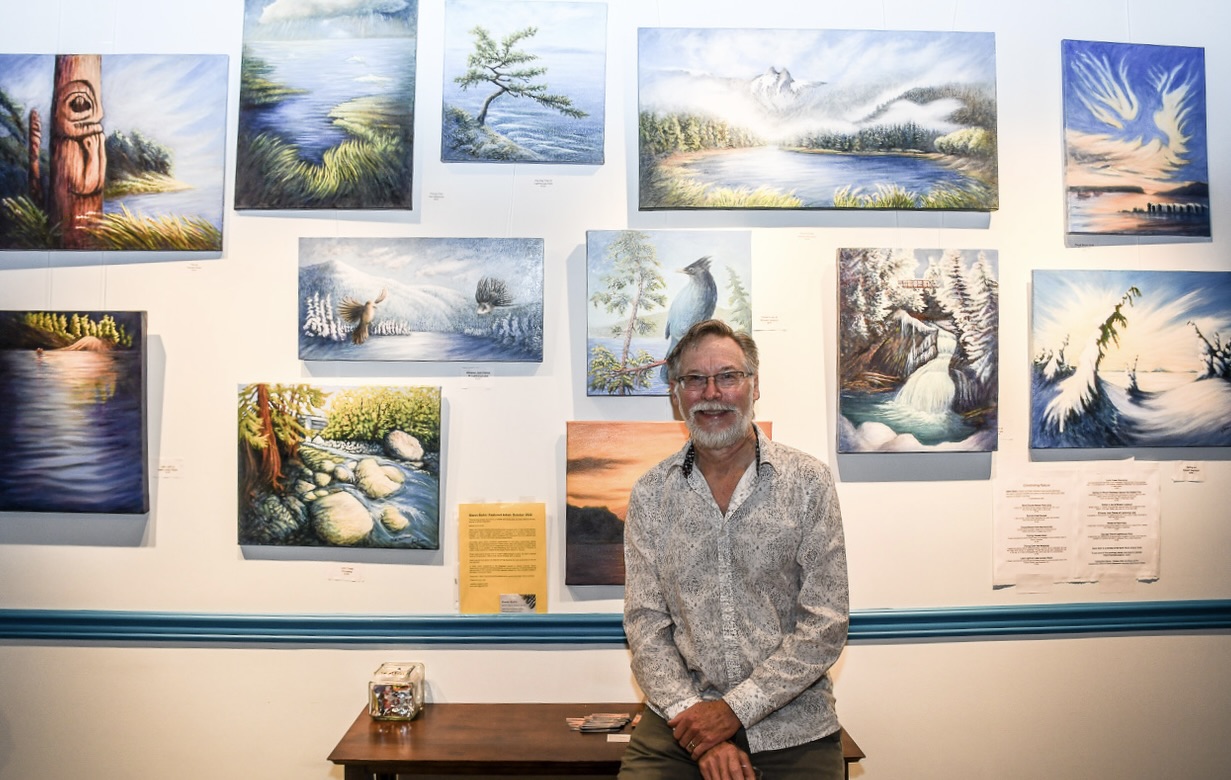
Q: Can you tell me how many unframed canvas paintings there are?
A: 12